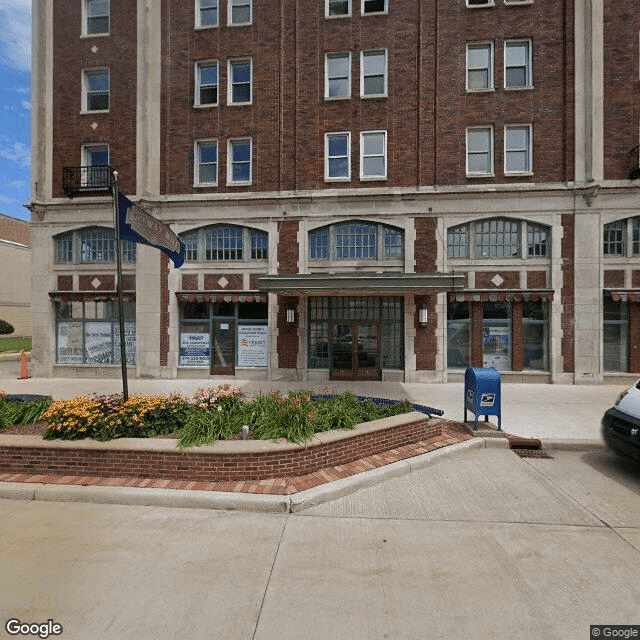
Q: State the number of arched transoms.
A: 5